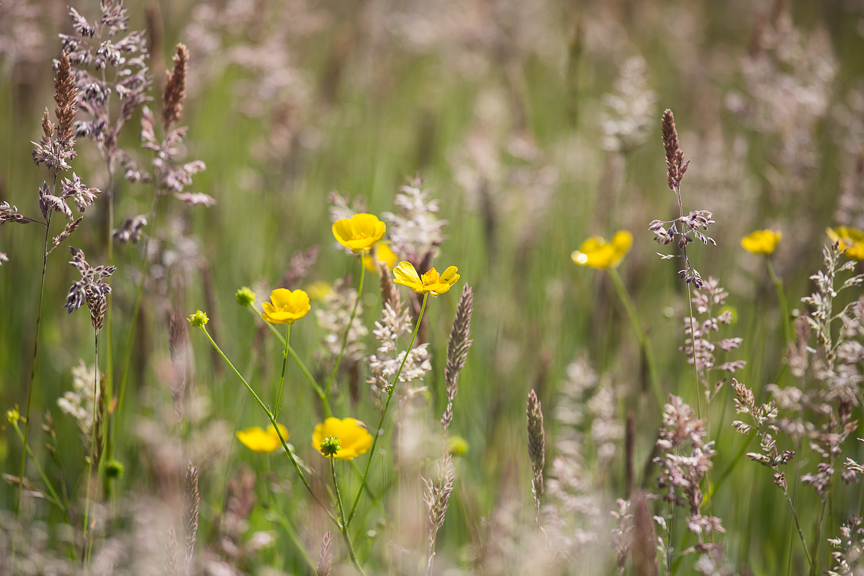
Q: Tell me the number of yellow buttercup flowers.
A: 9